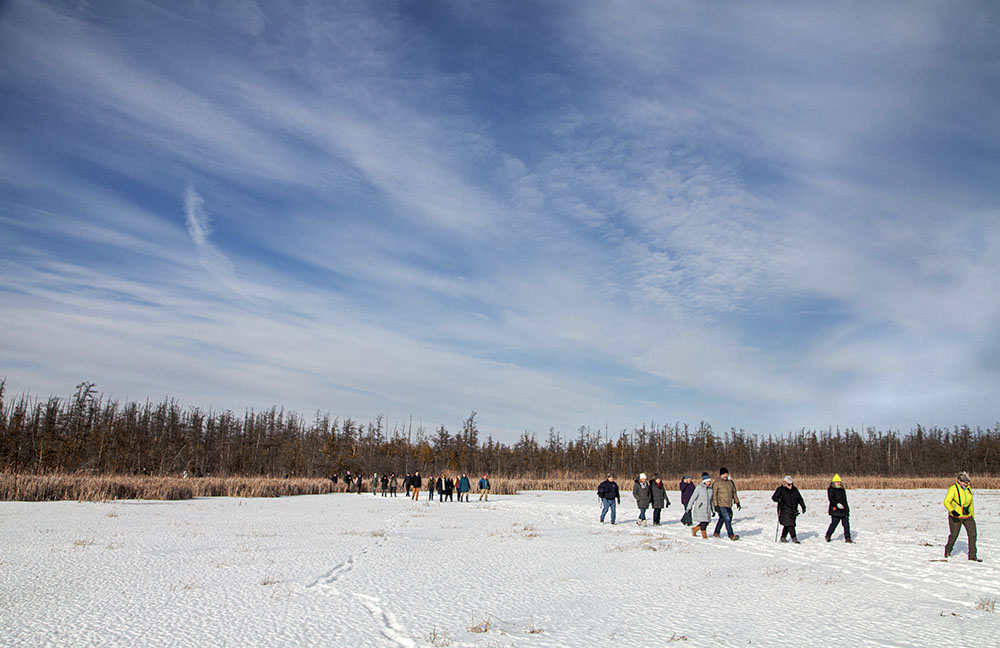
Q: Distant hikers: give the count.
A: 14